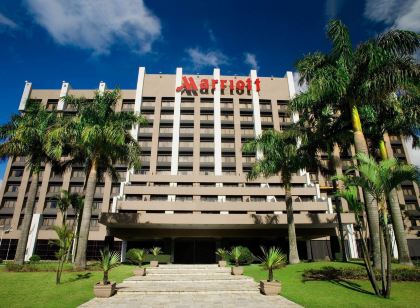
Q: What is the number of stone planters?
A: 6